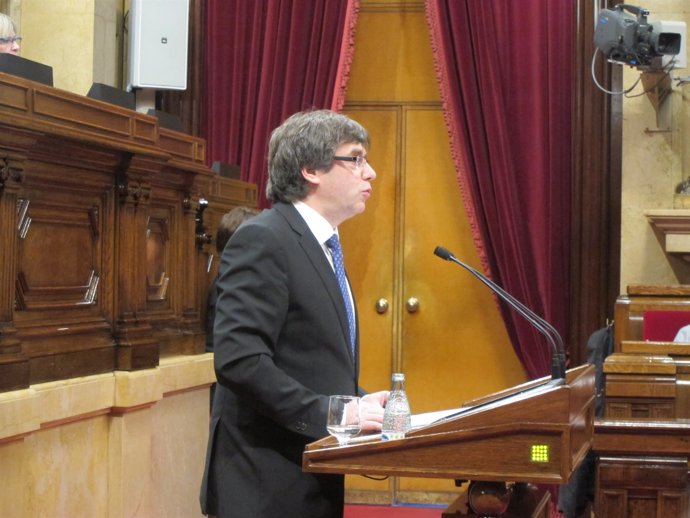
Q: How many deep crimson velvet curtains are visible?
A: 2